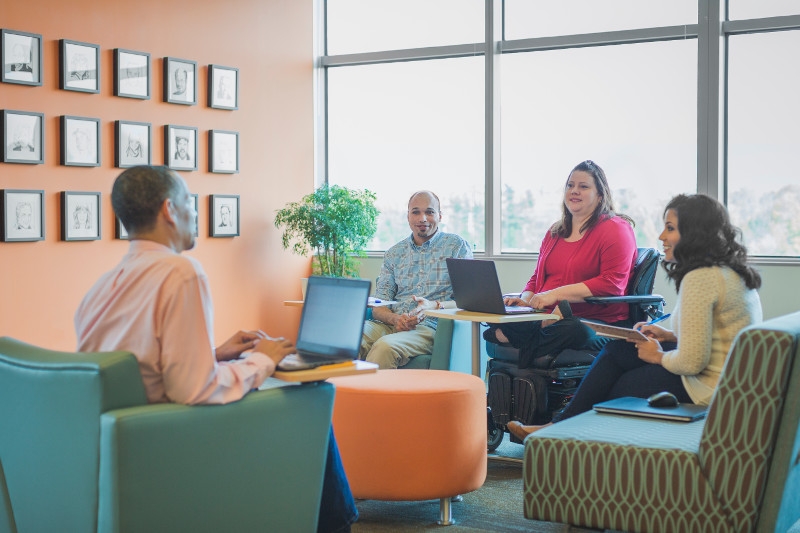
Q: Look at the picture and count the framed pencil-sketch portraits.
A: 15